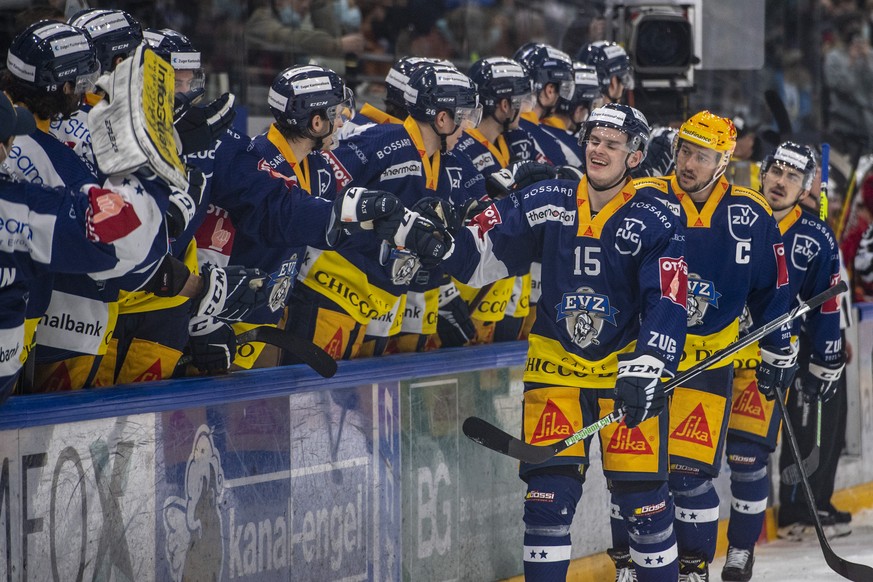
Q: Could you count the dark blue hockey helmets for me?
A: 12